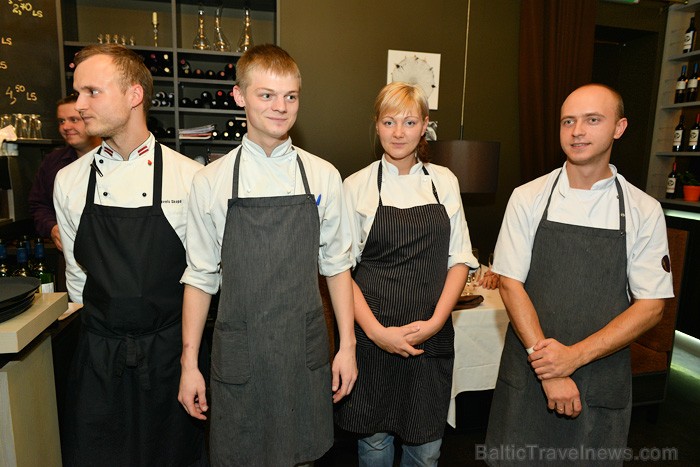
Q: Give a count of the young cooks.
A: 4